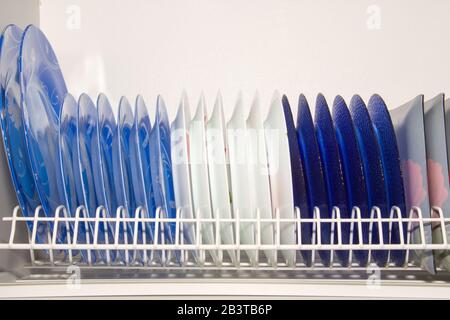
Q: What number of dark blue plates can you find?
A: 6